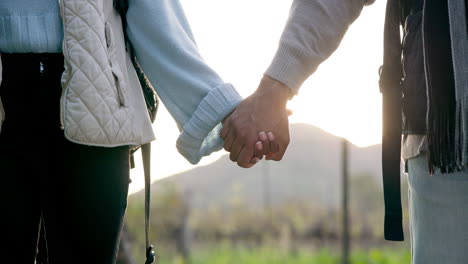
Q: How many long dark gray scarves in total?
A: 1